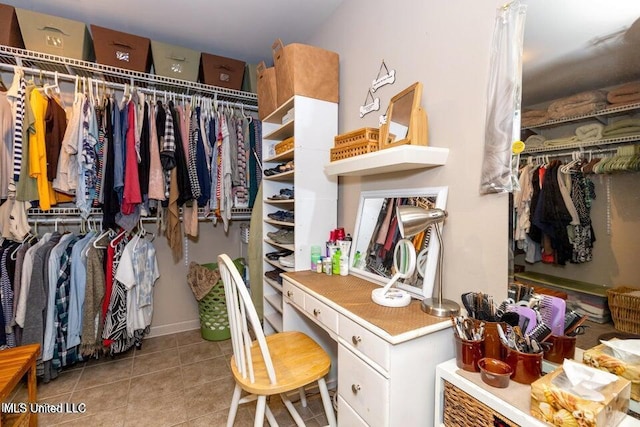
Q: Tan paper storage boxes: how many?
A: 2